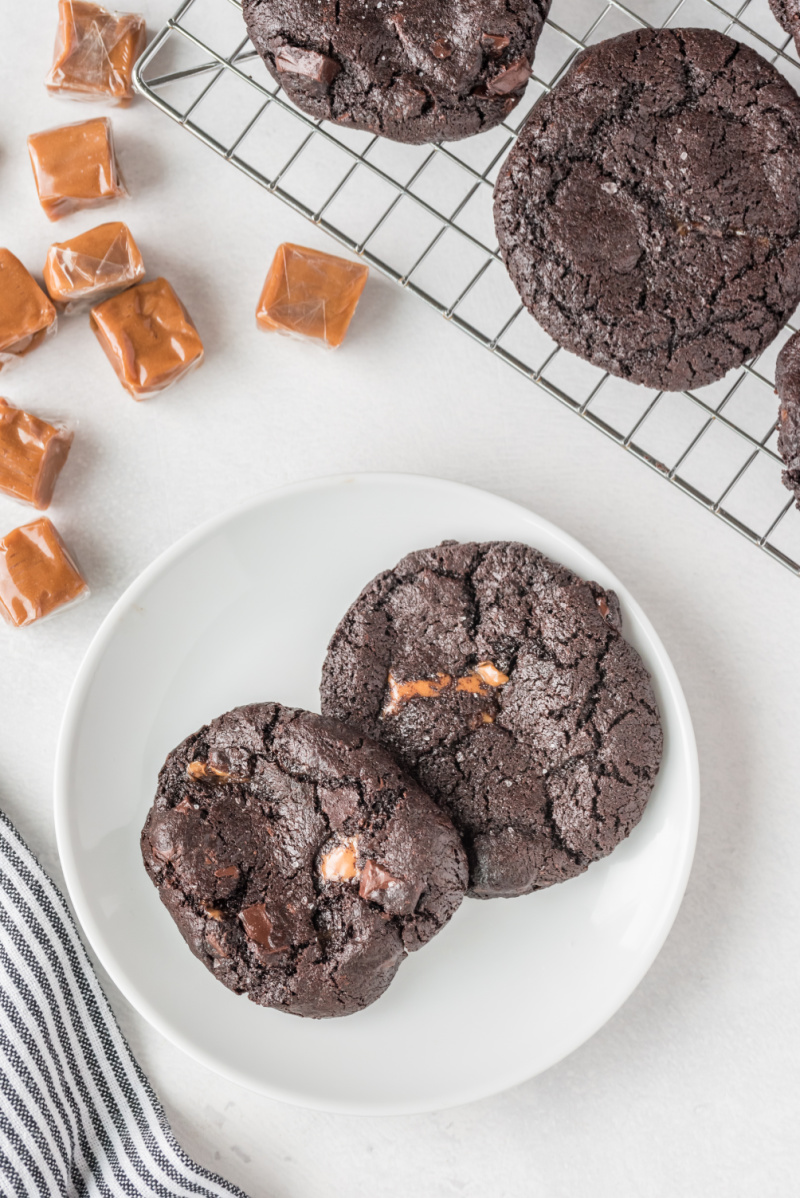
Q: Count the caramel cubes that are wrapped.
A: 8